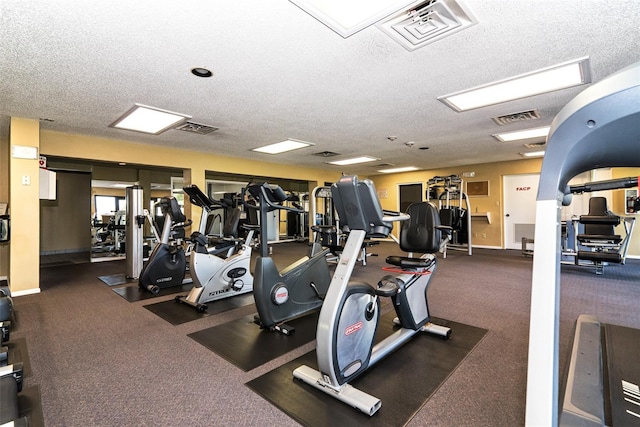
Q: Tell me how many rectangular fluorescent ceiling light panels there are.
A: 8